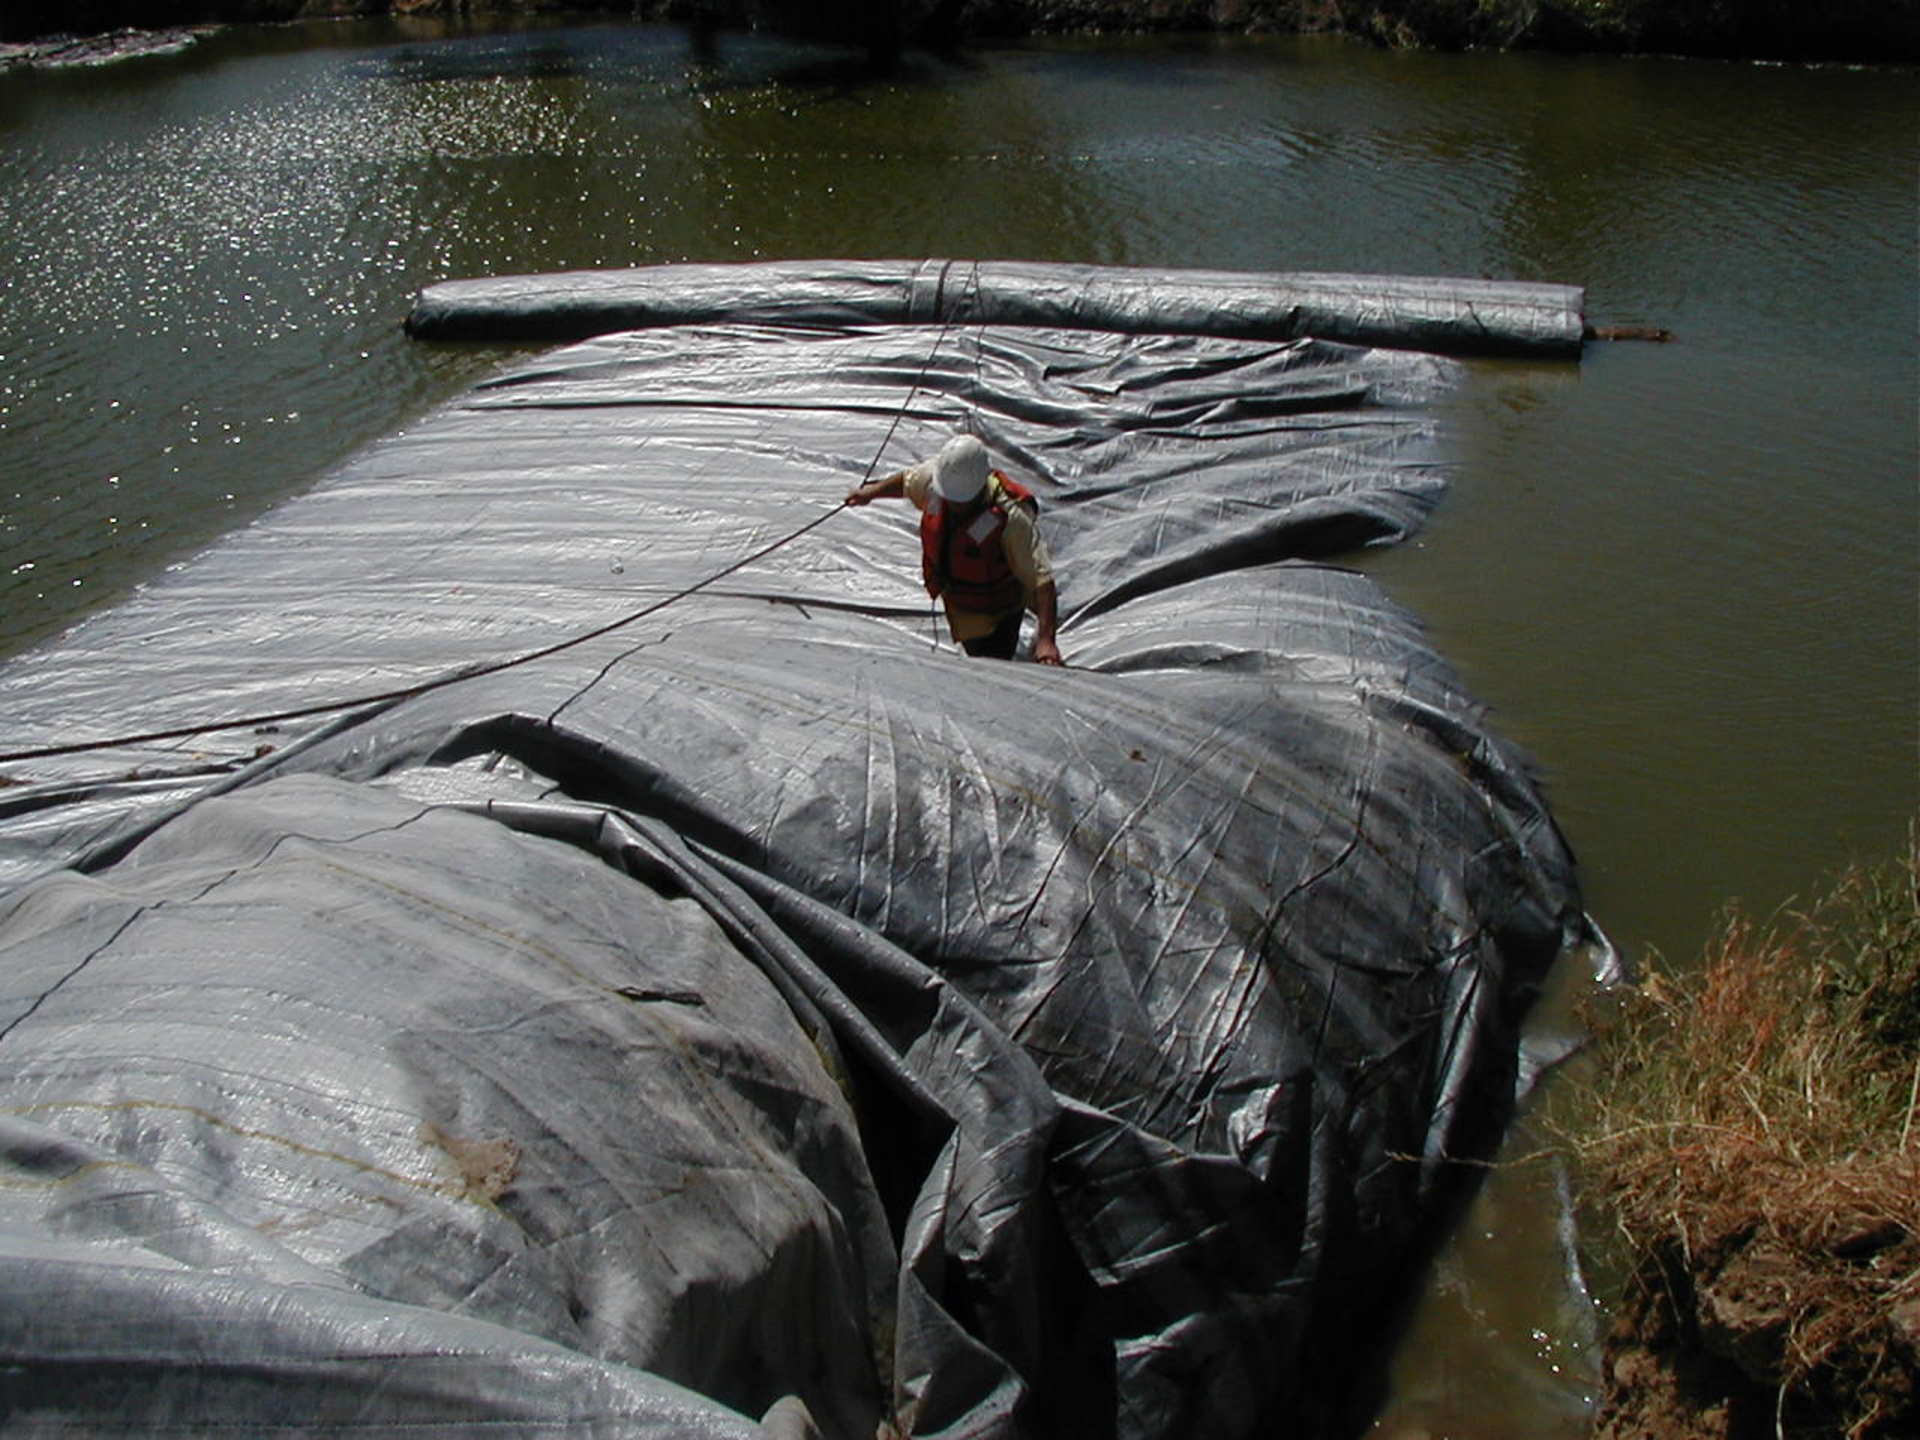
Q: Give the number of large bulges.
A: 2